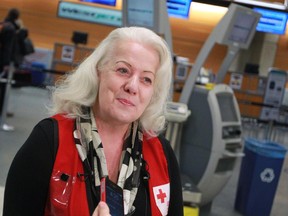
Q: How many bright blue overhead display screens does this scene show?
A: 3